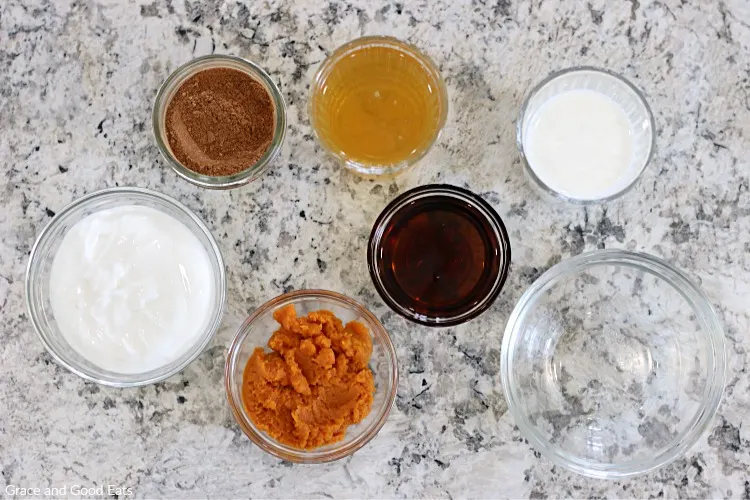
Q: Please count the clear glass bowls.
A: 7